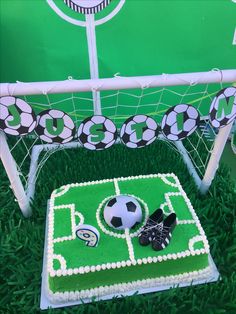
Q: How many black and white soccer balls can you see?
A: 7